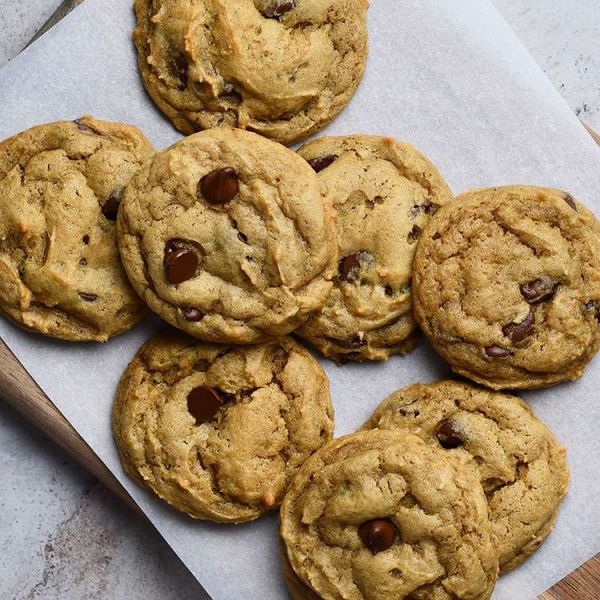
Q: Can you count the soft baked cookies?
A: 8